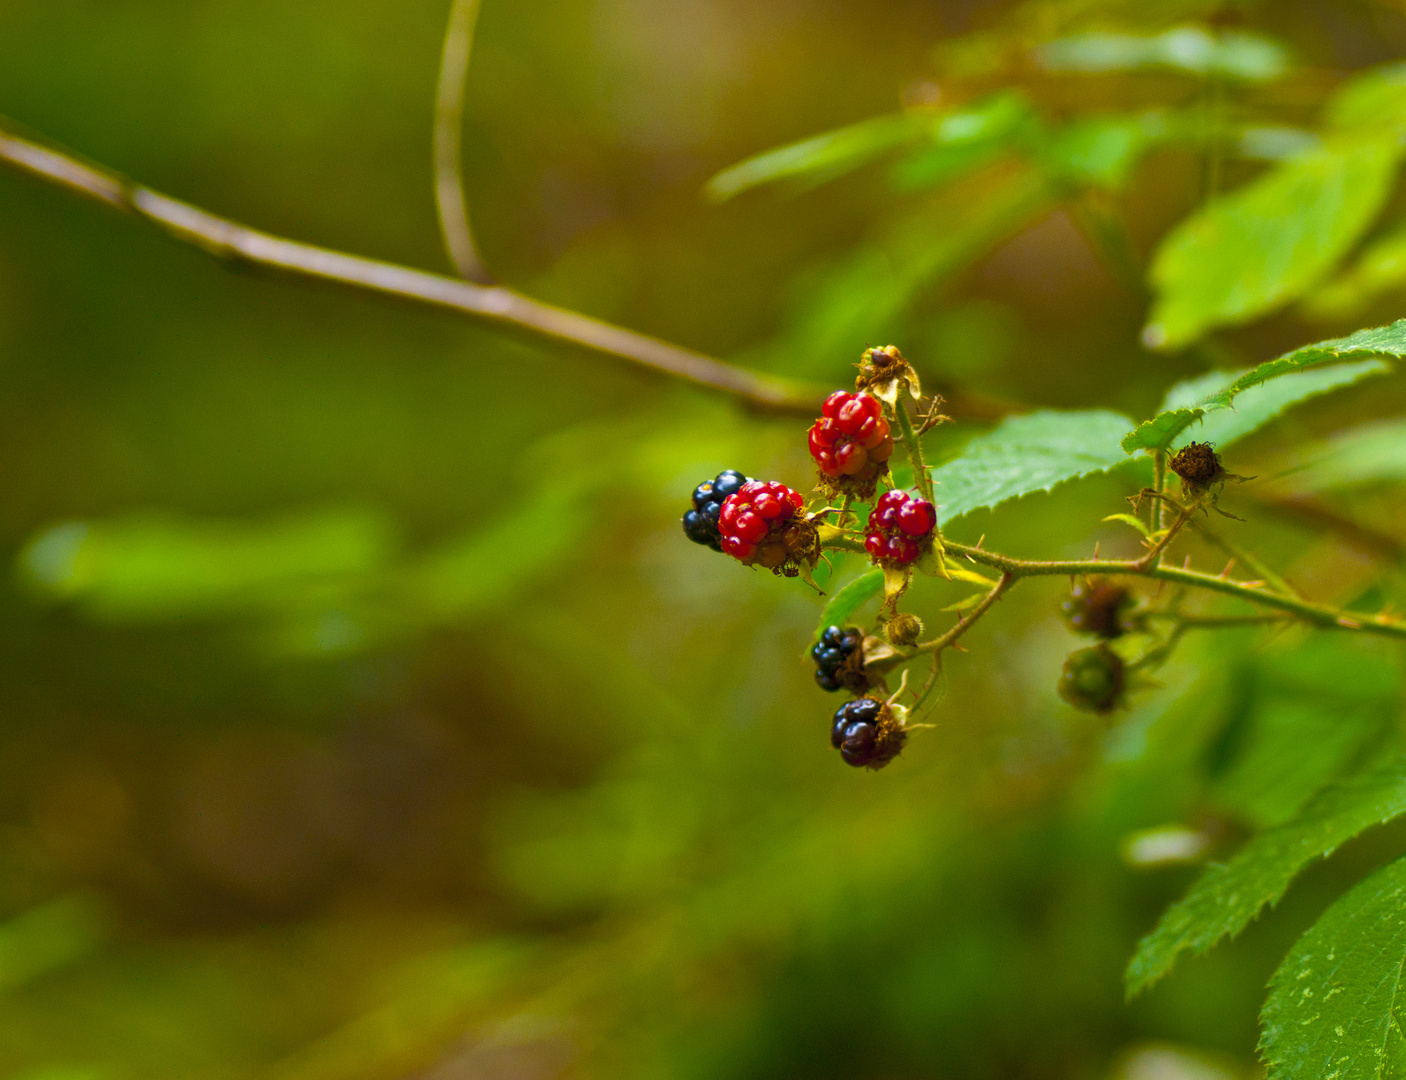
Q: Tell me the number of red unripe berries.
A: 3